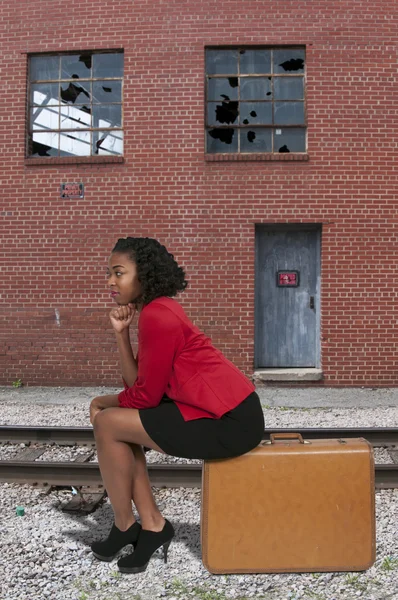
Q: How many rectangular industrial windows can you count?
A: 2